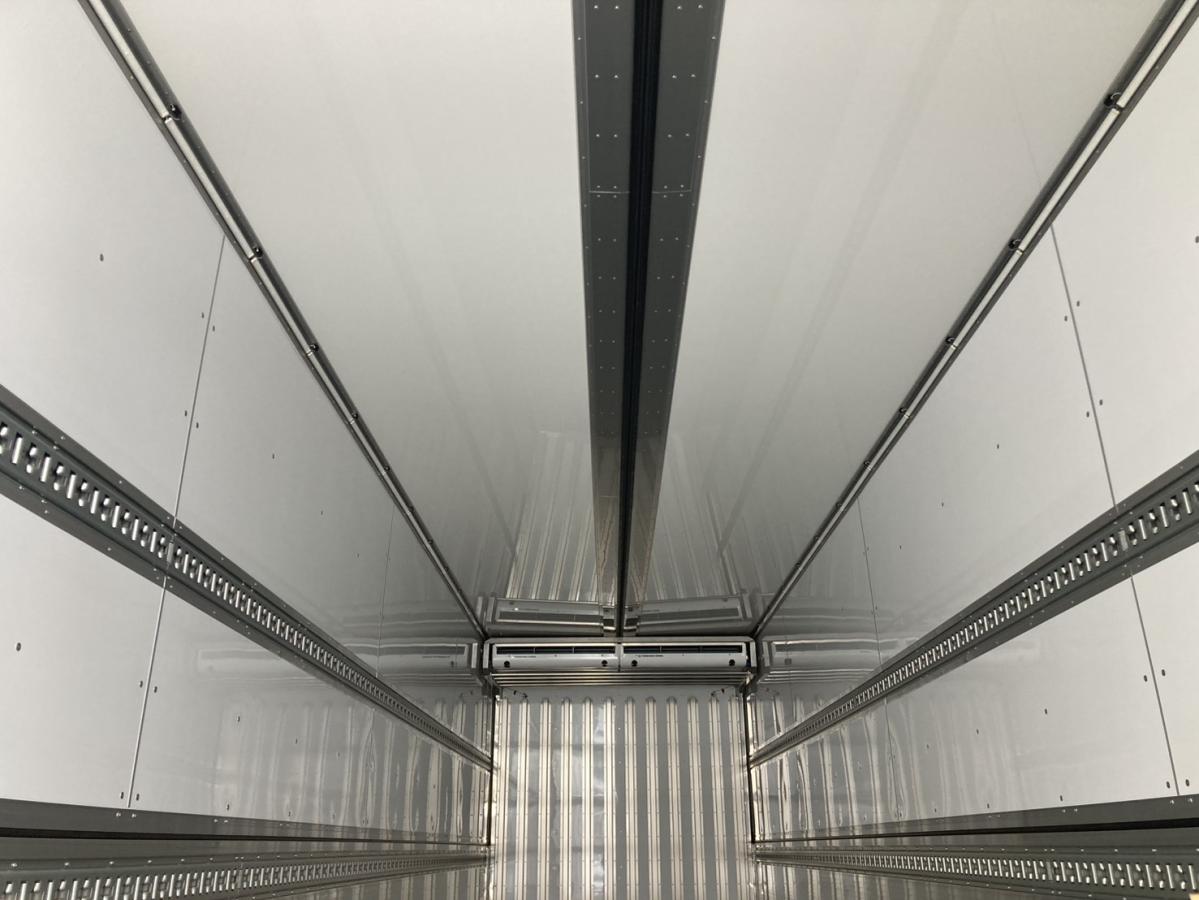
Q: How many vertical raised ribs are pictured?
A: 12